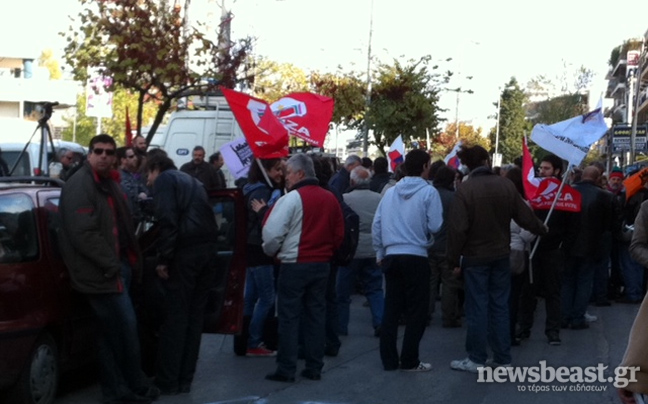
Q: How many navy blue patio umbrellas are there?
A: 0